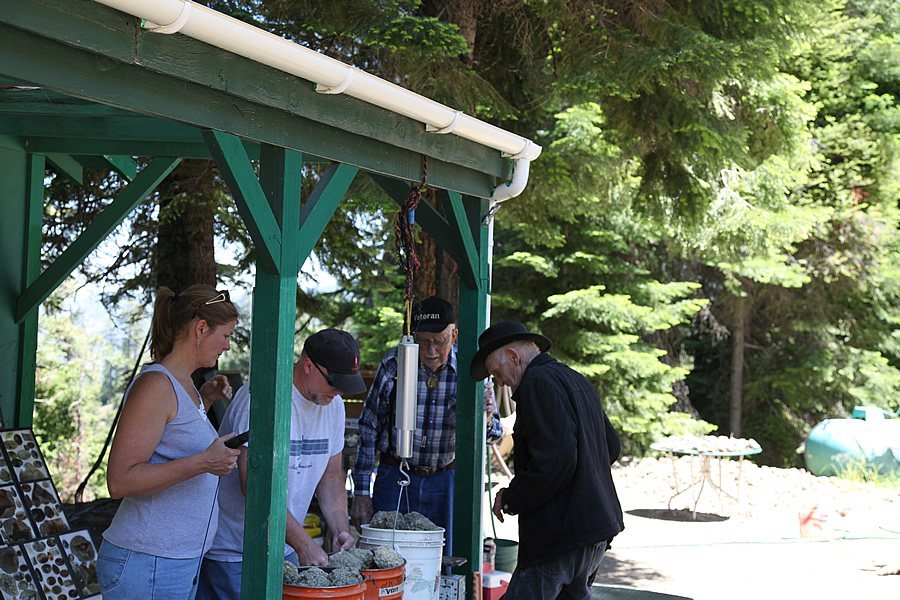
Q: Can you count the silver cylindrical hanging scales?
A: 1